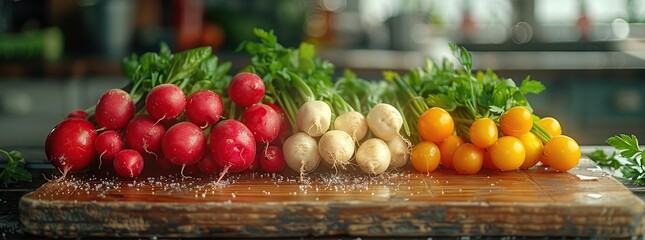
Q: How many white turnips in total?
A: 7